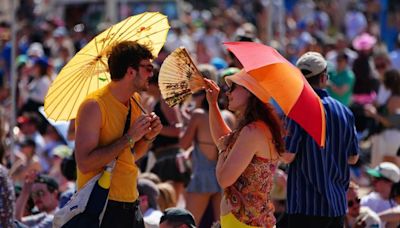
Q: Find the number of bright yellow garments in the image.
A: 2